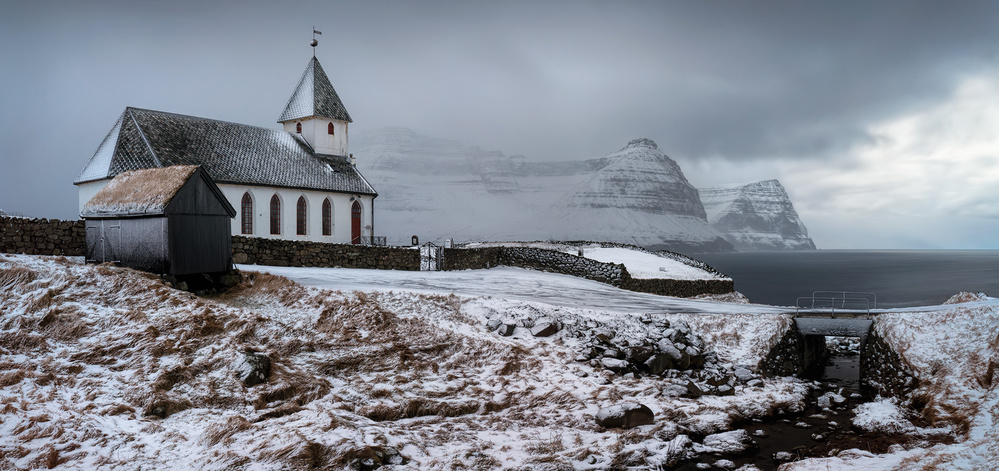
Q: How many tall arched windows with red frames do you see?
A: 4